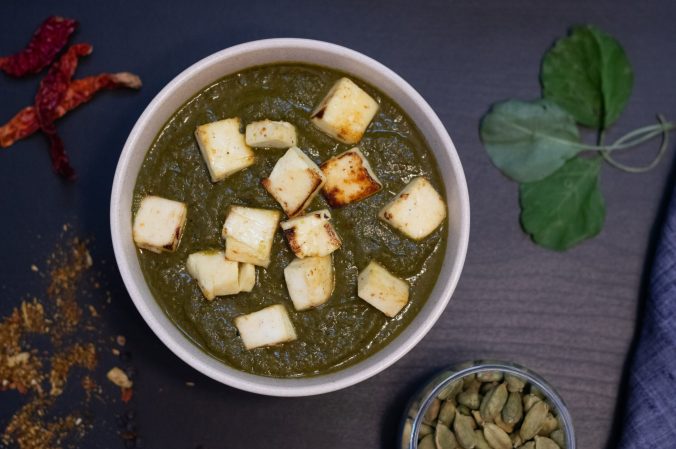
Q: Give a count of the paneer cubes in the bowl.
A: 13